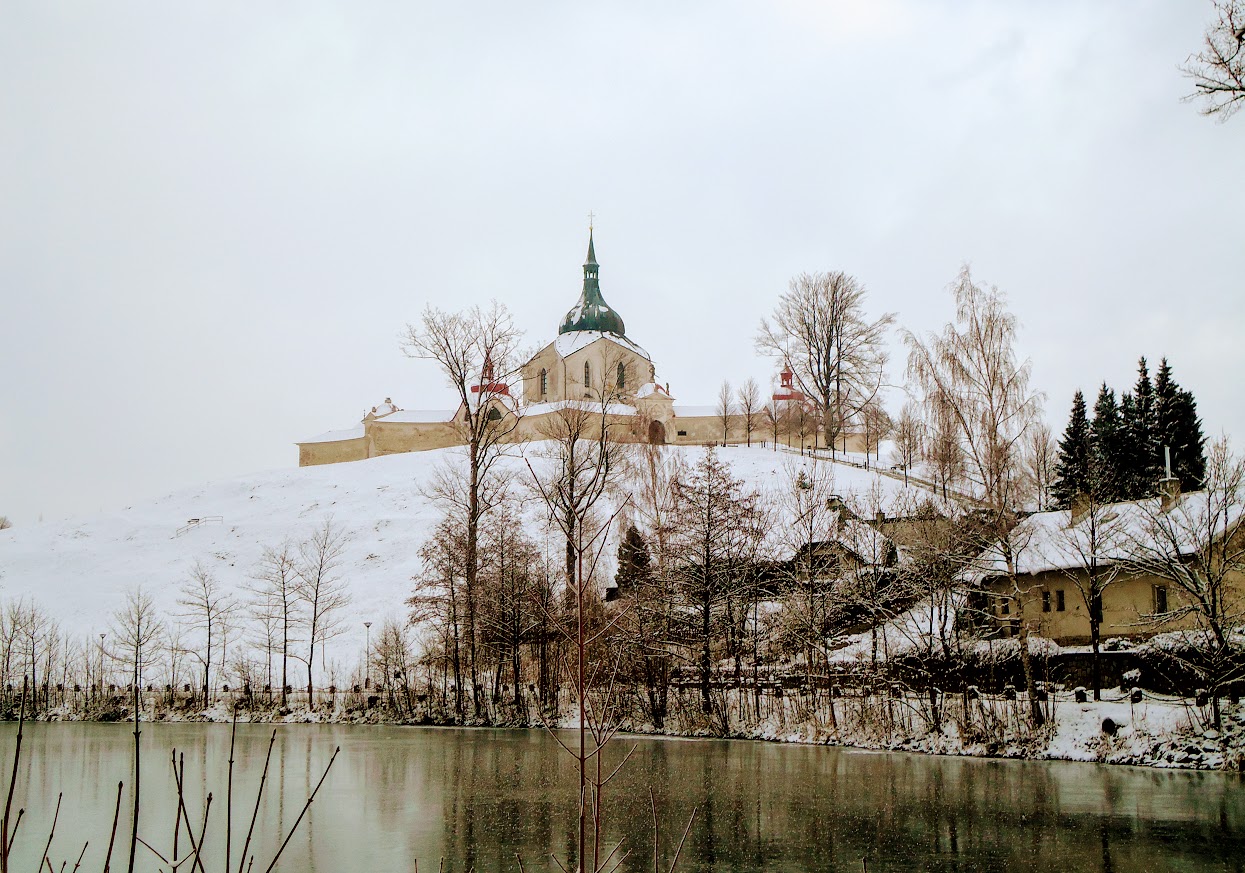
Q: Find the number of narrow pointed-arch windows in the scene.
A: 3